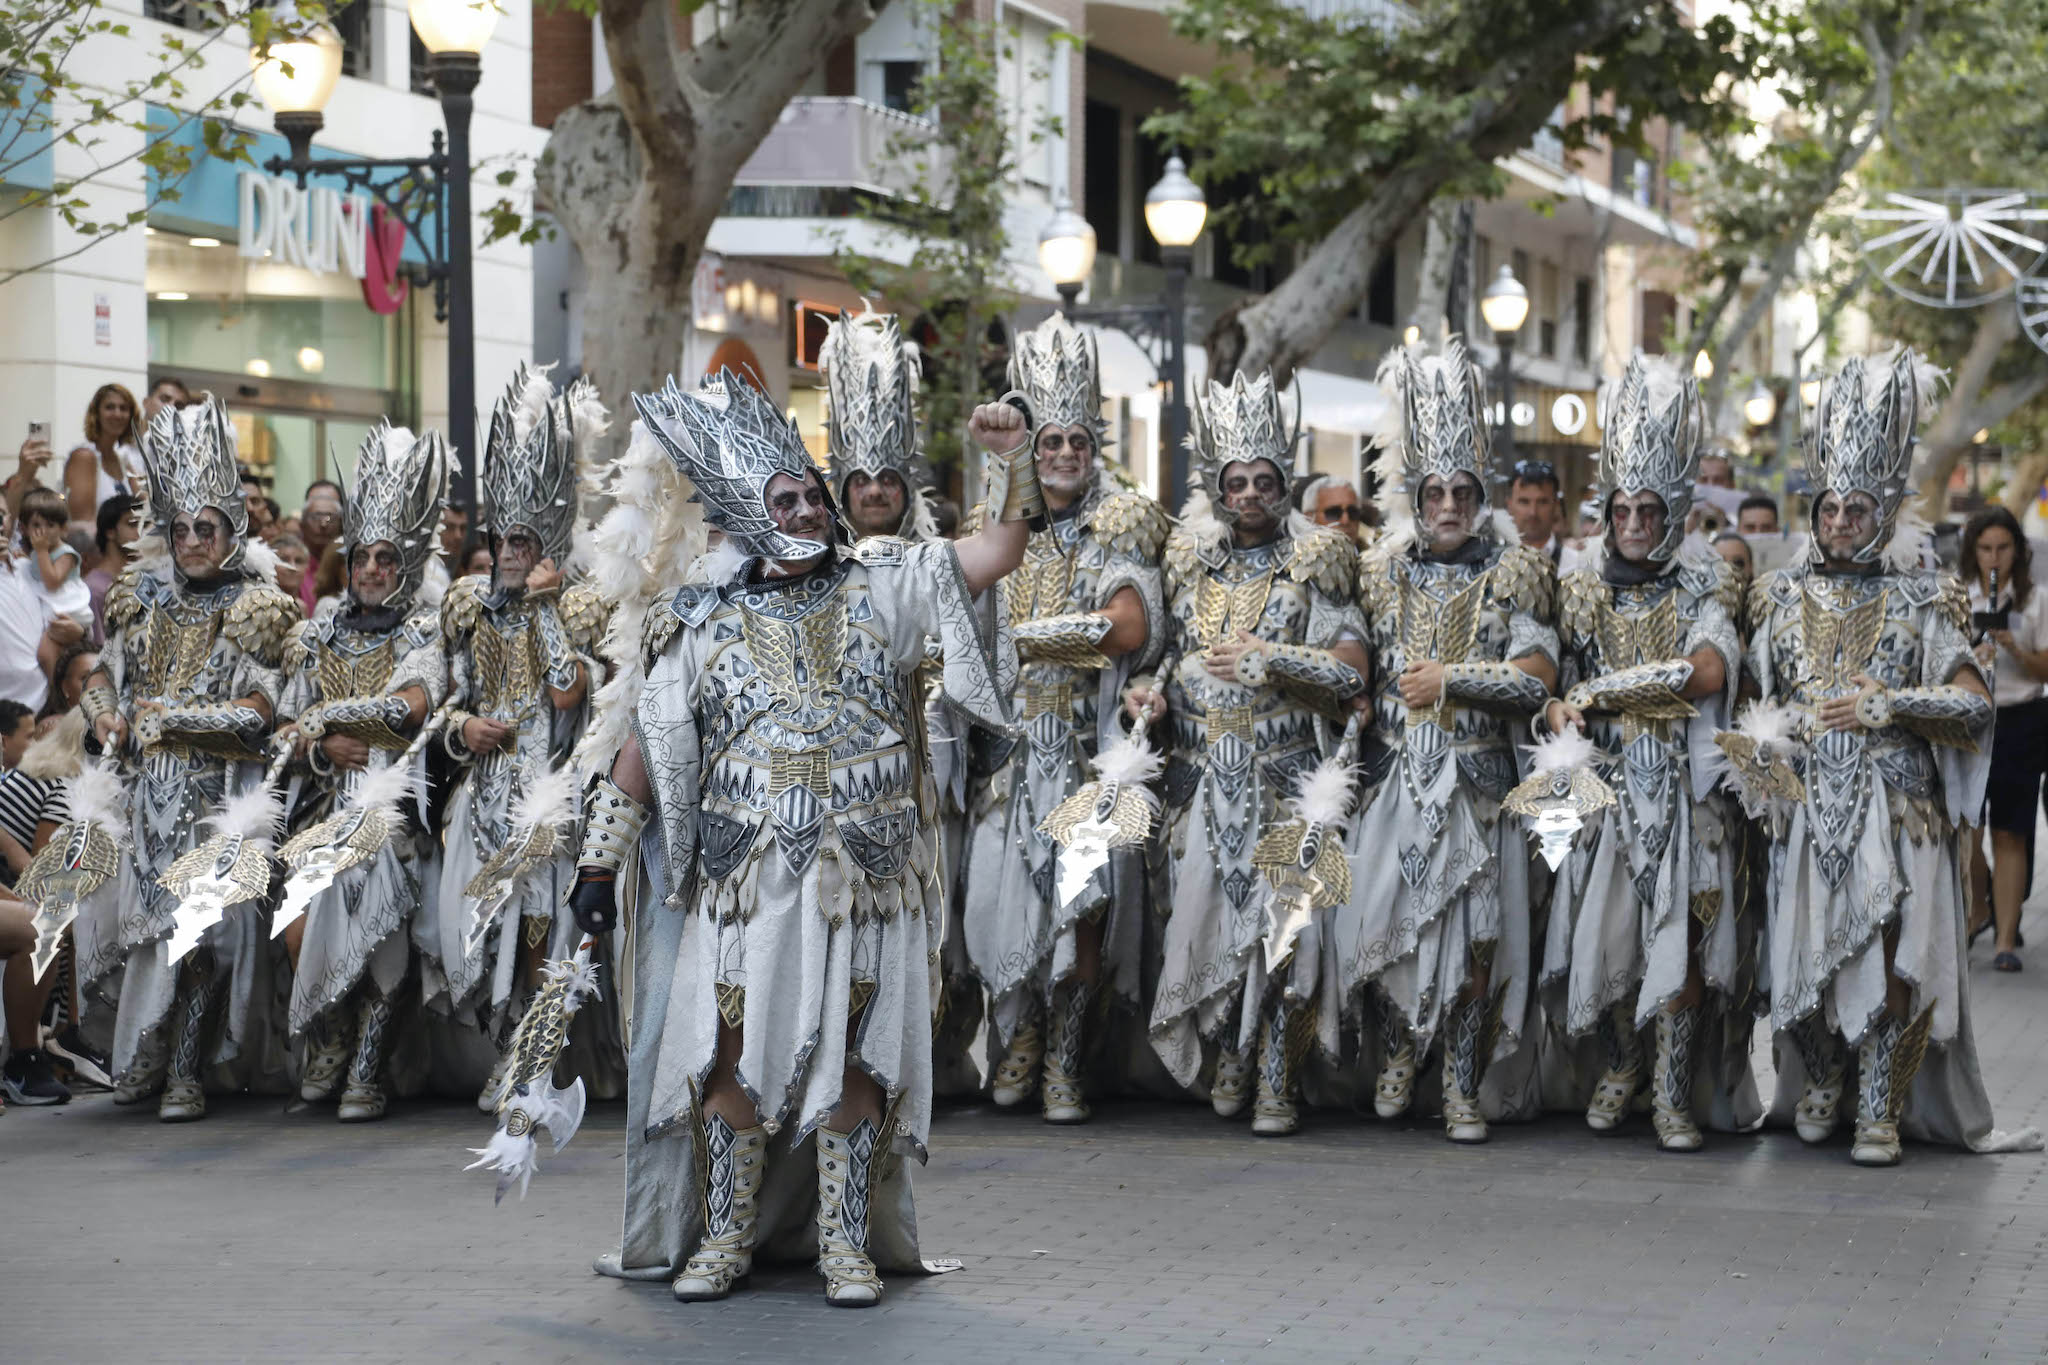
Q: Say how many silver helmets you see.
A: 10